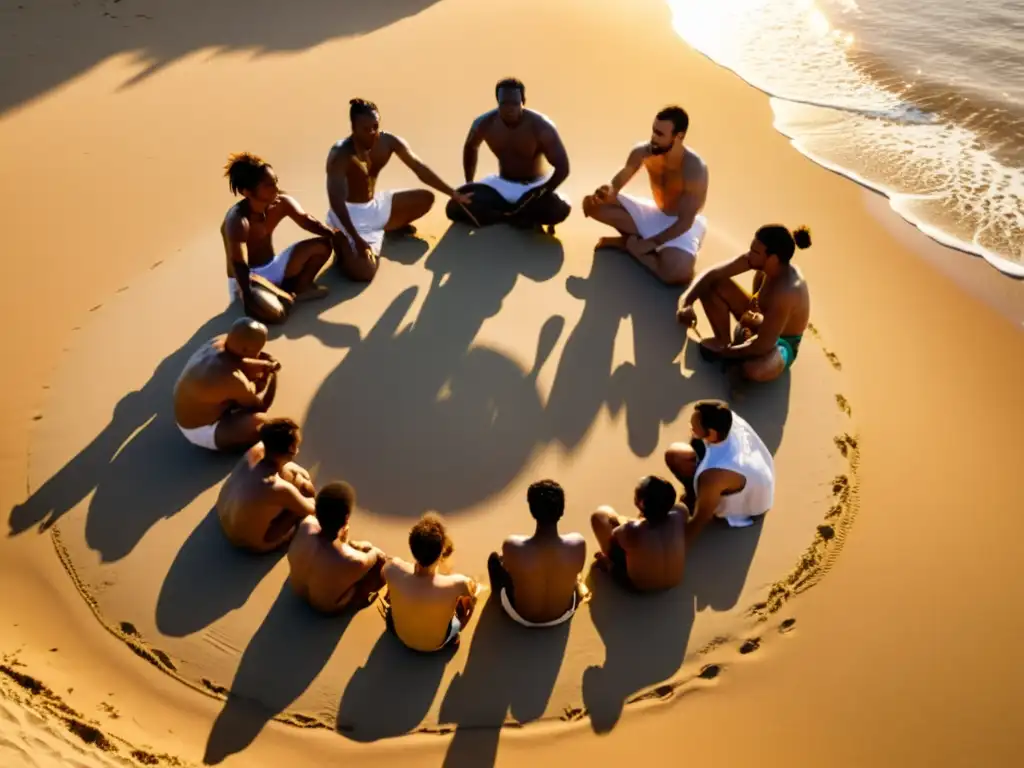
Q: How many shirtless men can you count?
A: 11